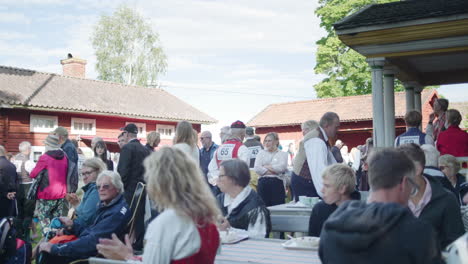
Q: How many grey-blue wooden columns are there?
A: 4